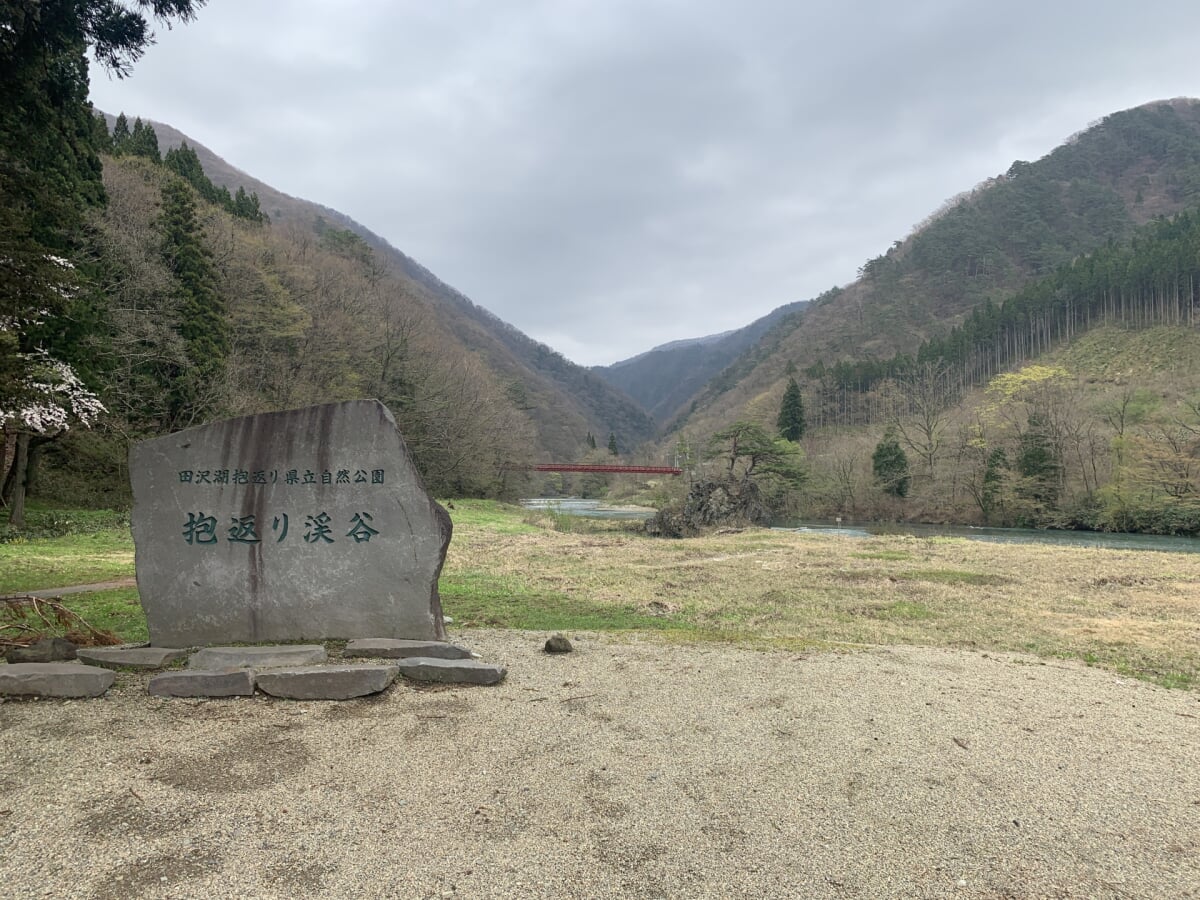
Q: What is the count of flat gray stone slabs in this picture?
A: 7